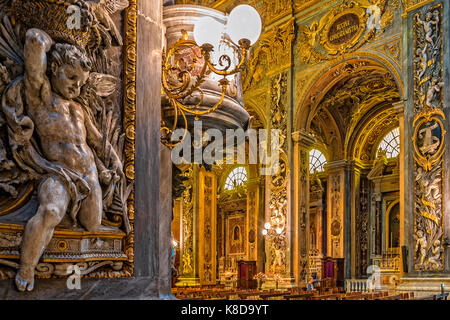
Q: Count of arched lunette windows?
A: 3